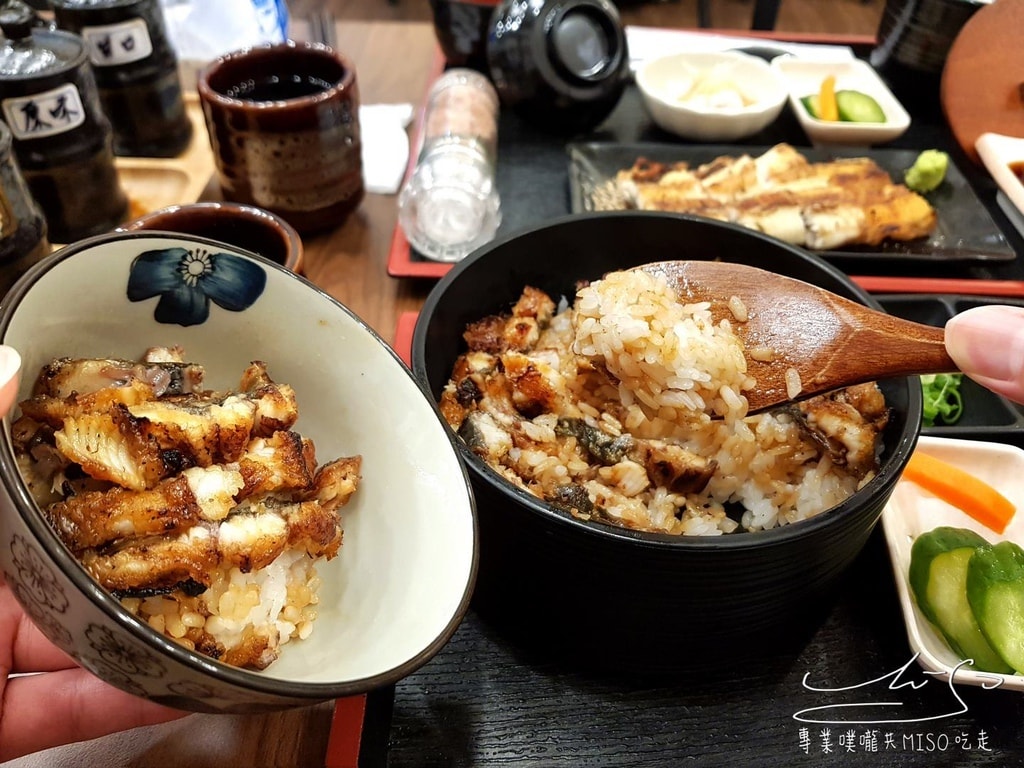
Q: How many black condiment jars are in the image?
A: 3